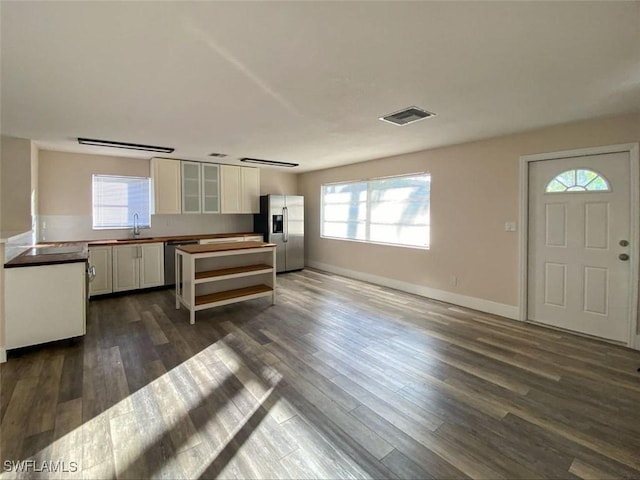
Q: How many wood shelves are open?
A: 2